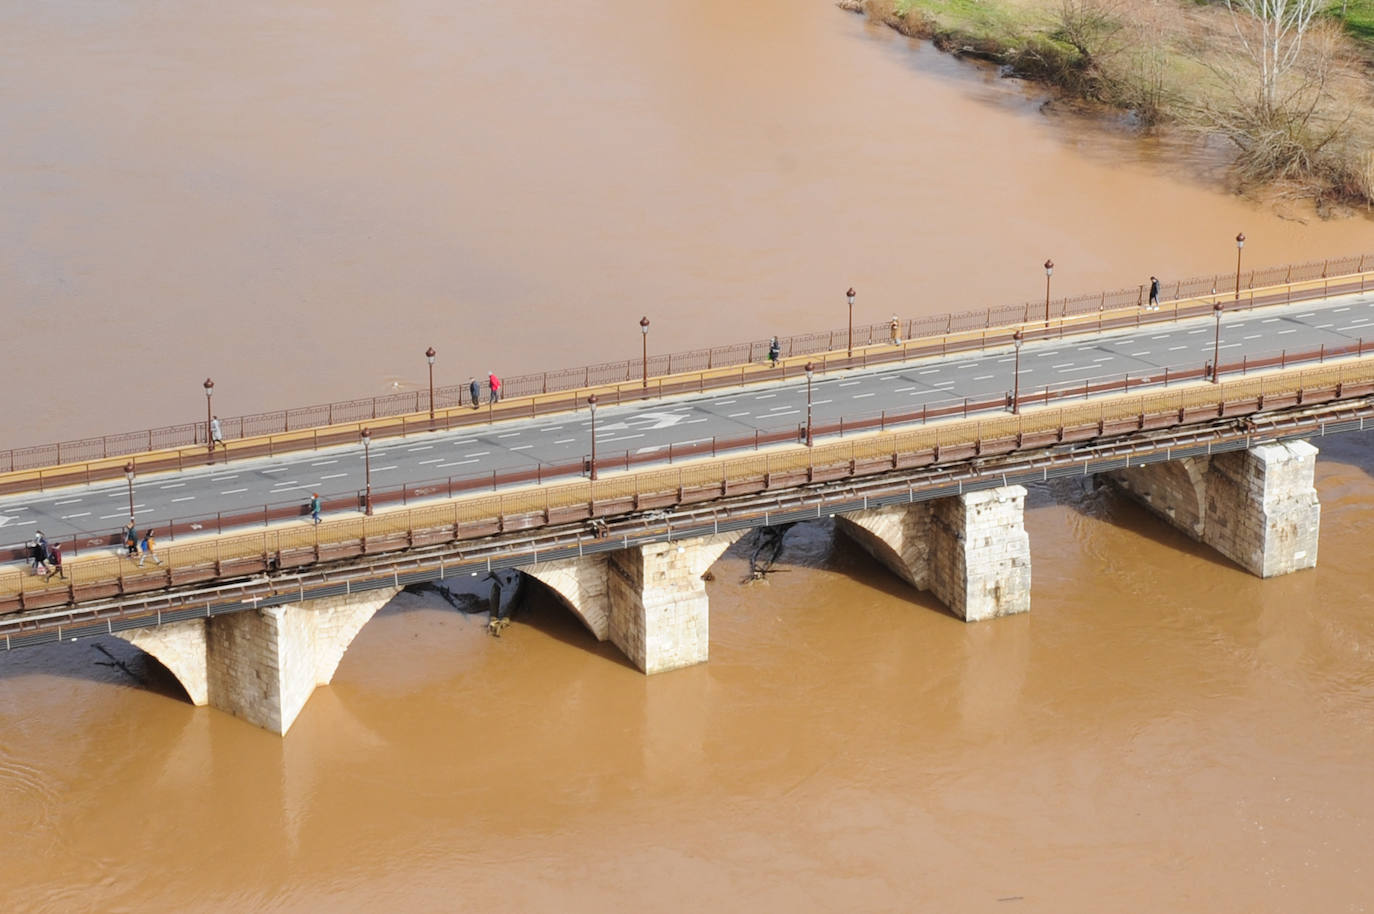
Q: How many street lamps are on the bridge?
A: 12